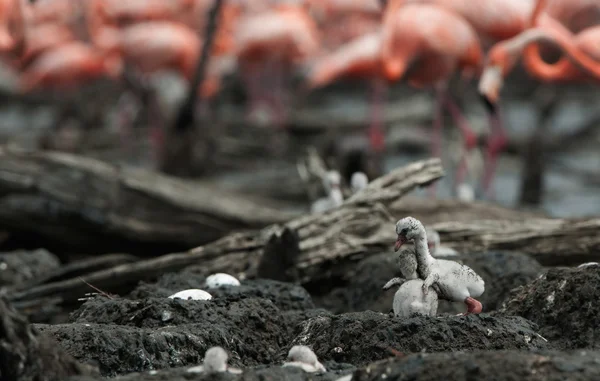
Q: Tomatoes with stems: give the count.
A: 0